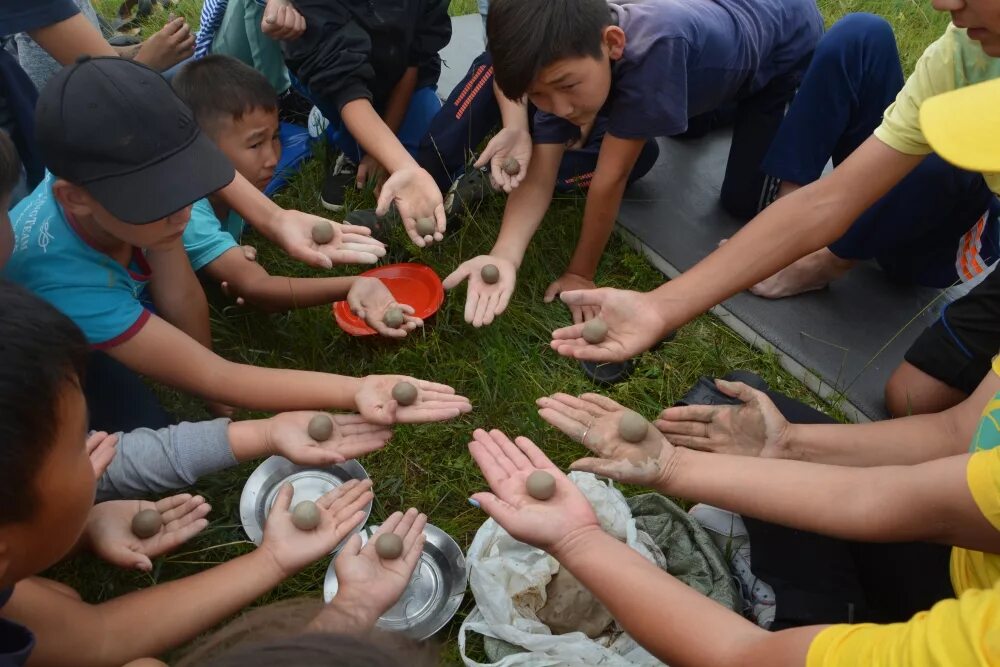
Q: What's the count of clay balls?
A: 13